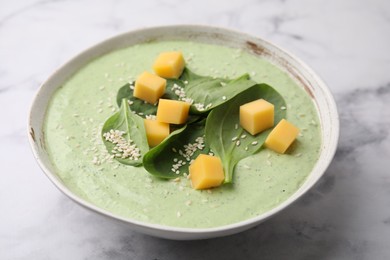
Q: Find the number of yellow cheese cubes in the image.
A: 7